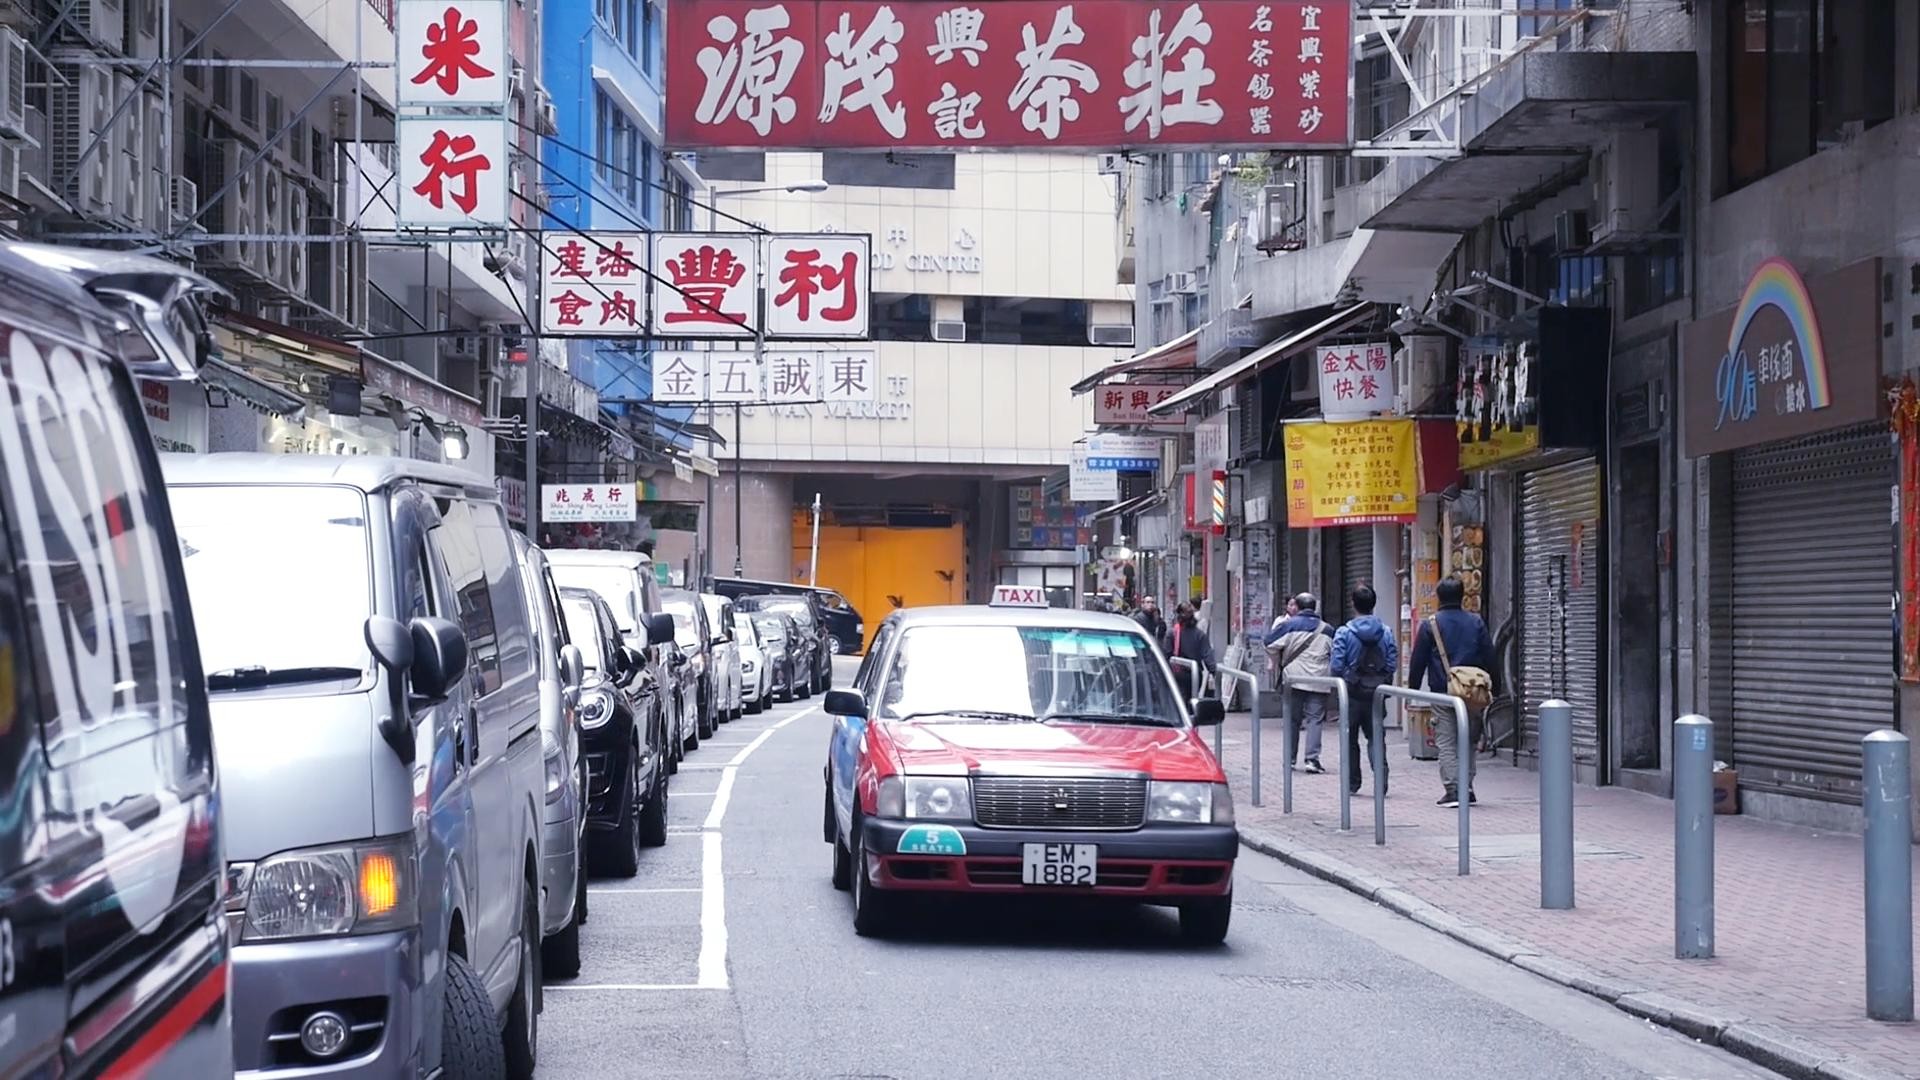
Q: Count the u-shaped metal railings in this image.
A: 4